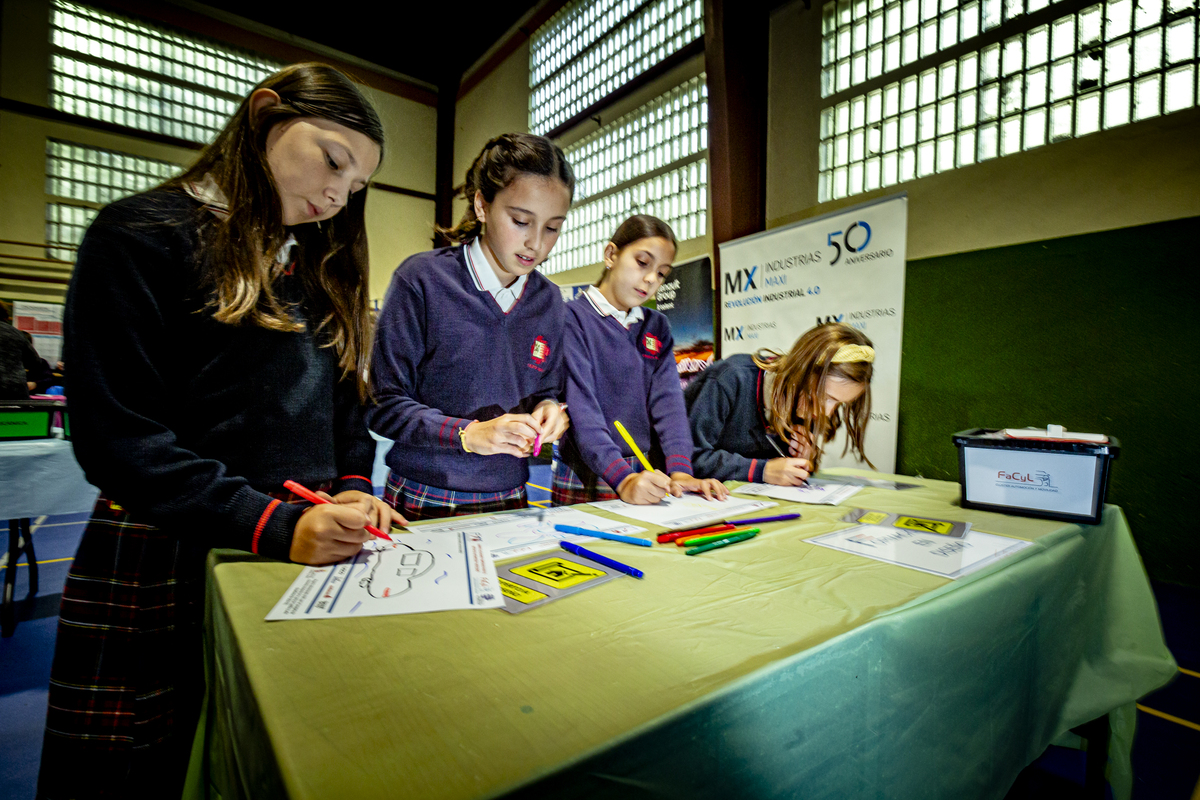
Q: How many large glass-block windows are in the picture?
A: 5